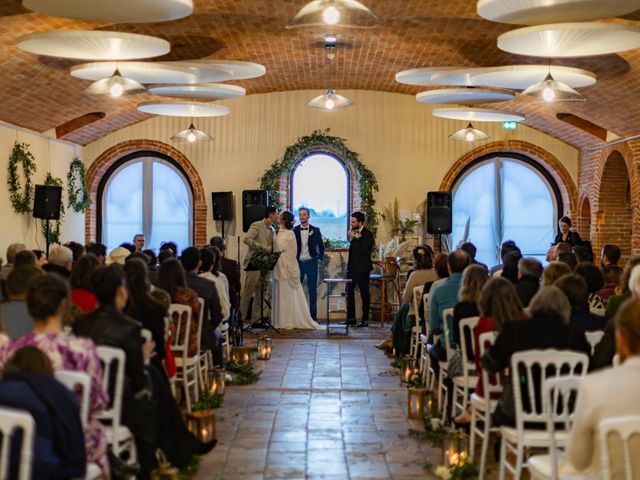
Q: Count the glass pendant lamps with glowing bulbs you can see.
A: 6